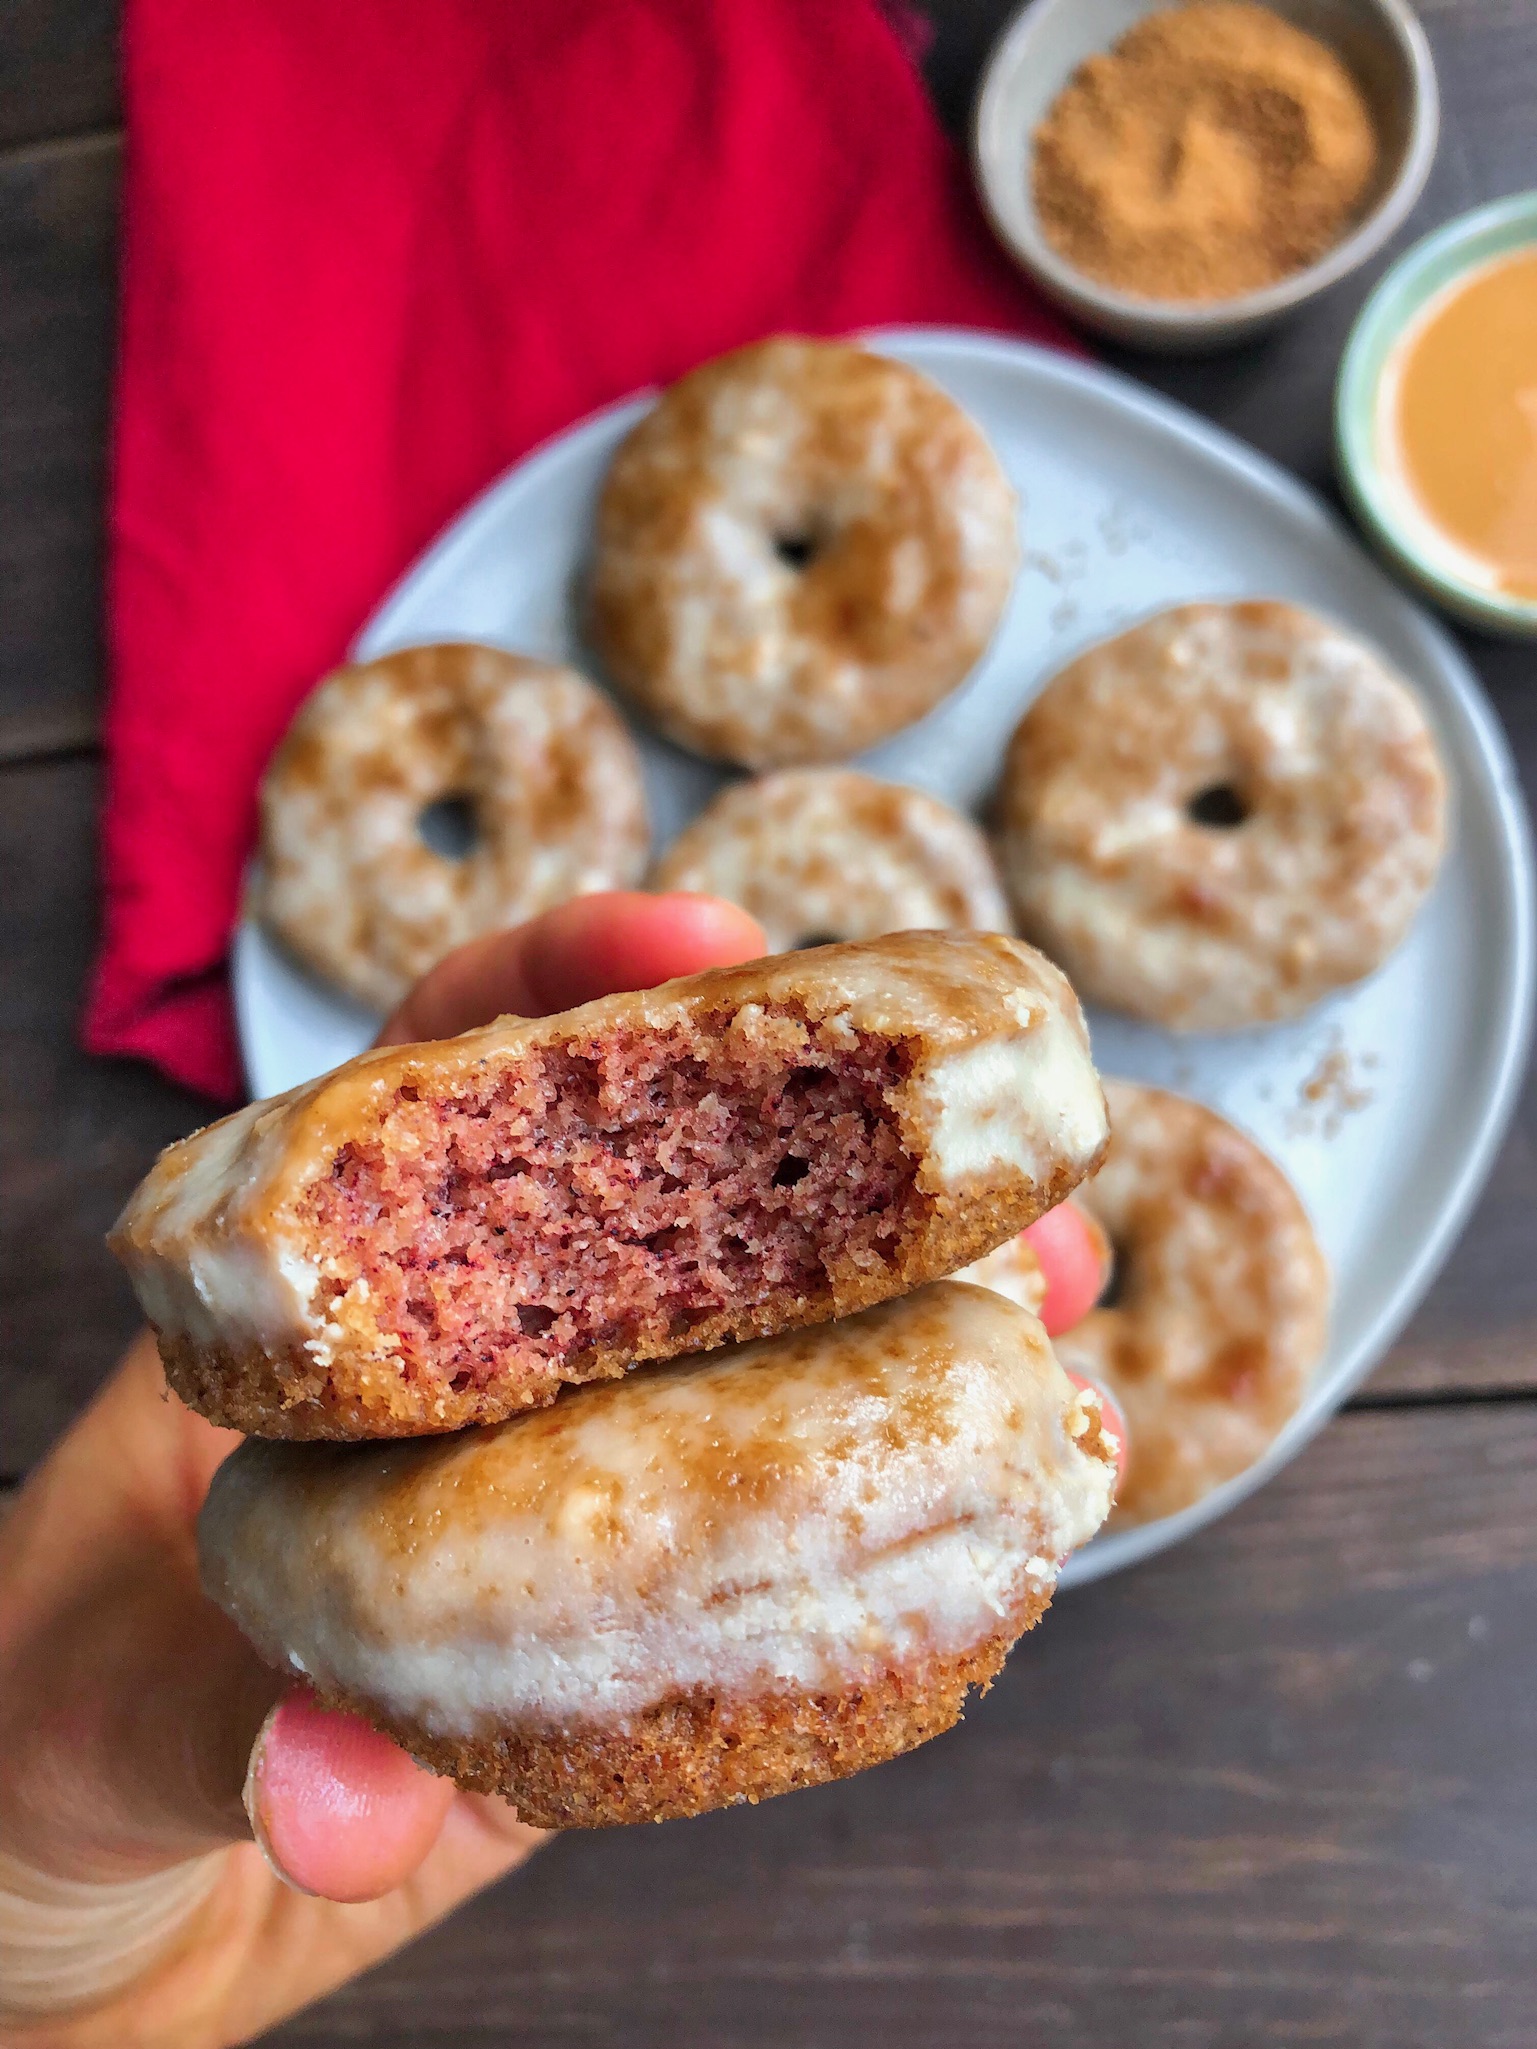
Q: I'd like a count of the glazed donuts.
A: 7